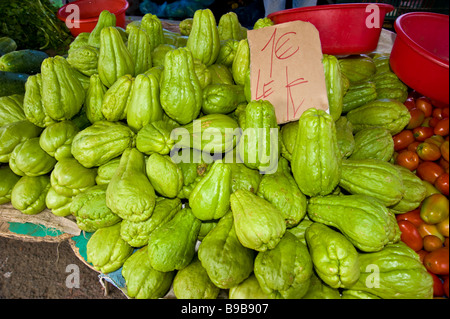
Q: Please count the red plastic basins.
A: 3